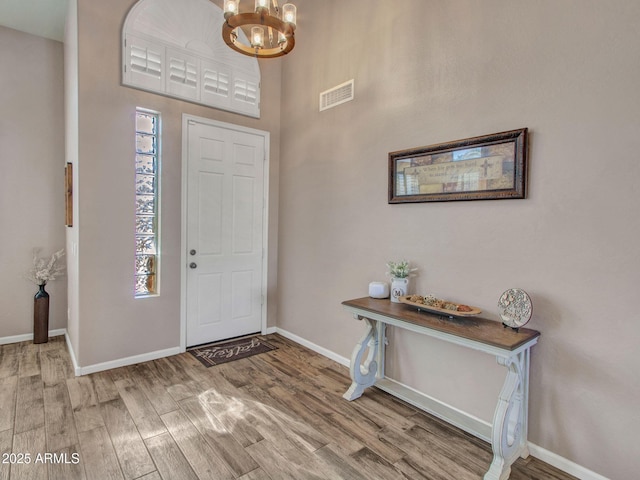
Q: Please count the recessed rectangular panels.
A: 6